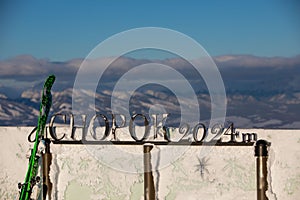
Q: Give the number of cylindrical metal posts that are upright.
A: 3